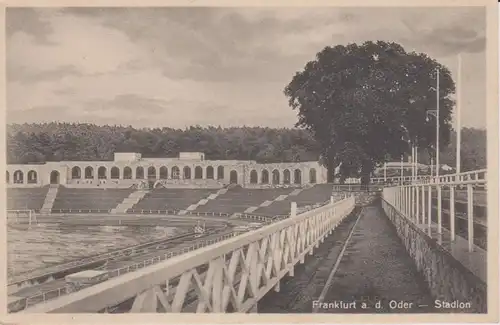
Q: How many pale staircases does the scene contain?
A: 4